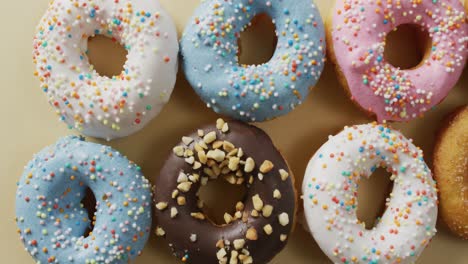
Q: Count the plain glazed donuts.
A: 1